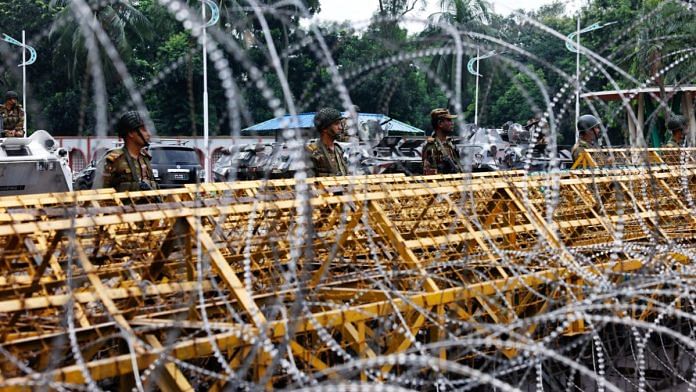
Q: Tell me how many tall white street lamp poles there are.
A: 4